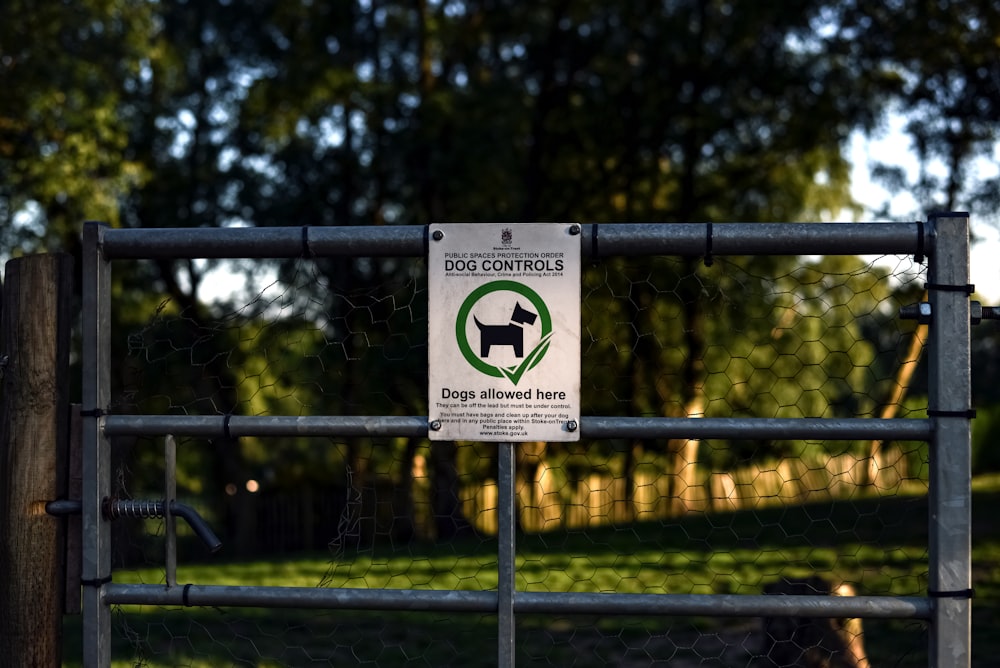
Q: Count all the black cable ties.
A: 12